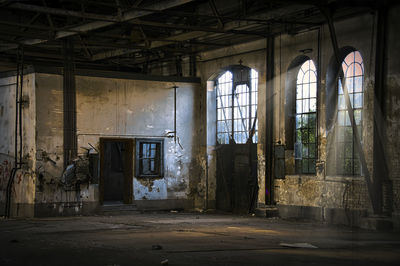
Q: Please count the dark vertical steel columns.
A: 3